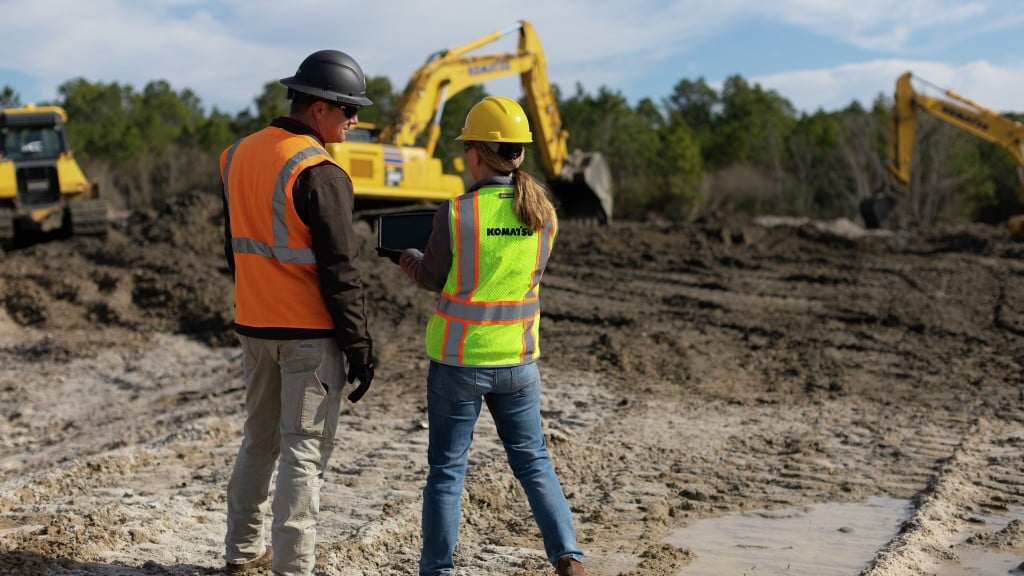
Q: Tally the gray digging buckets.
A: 2